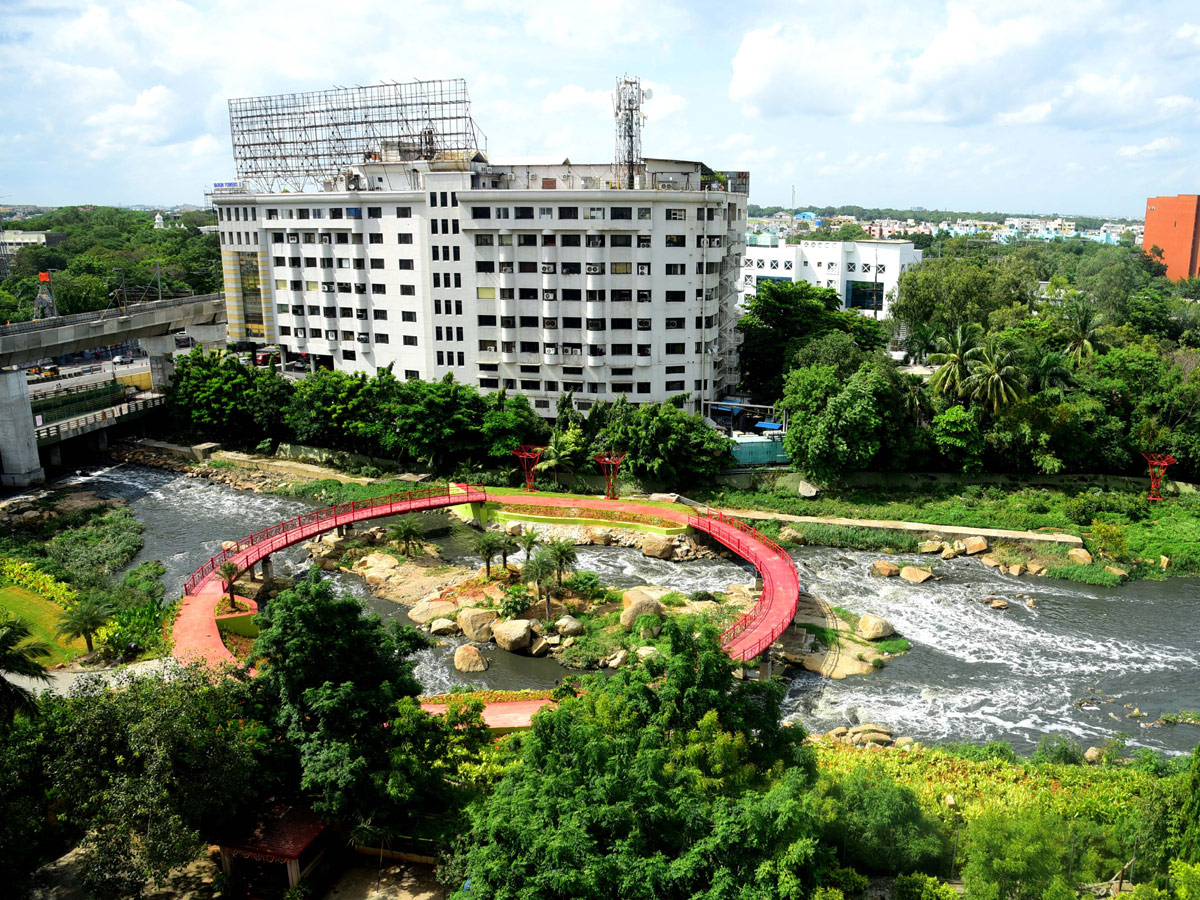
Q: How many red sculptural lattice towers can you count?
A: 3